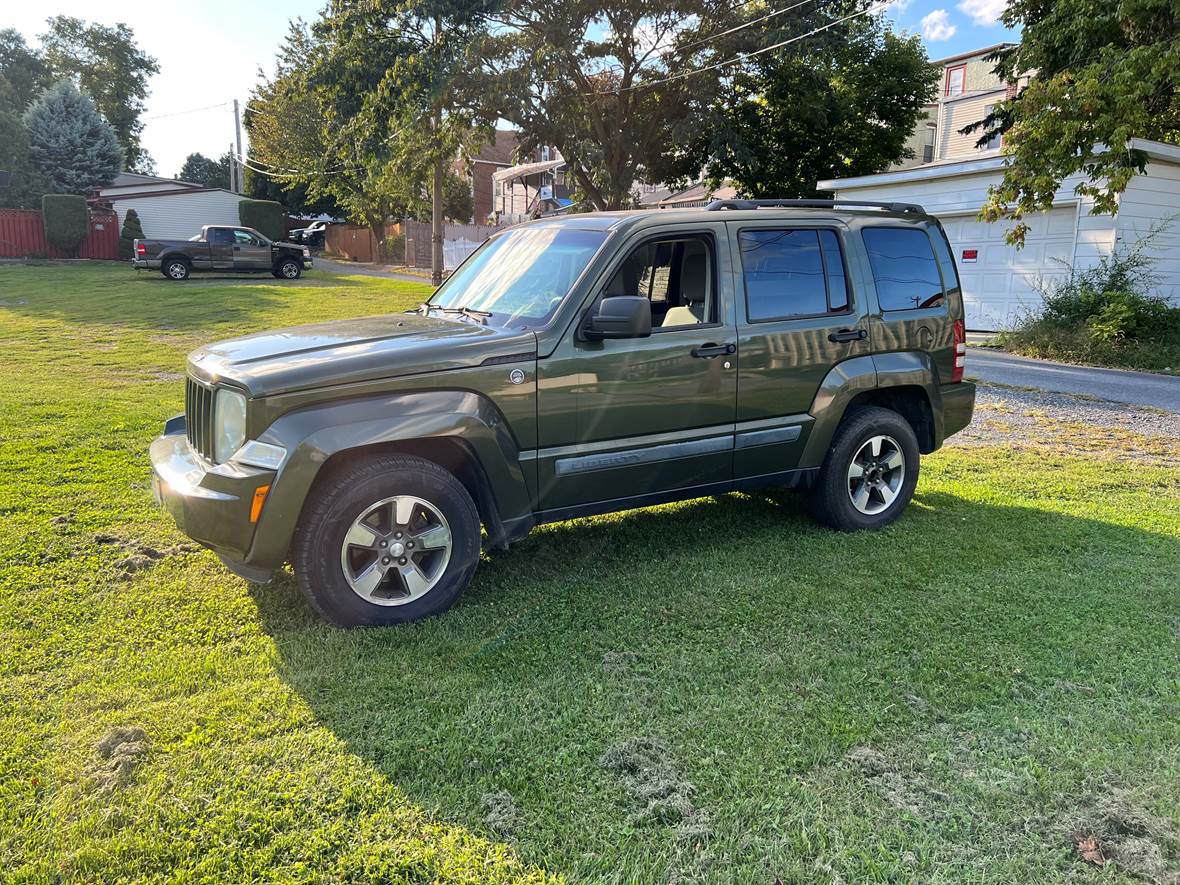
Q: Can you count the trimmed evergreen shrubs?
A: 3